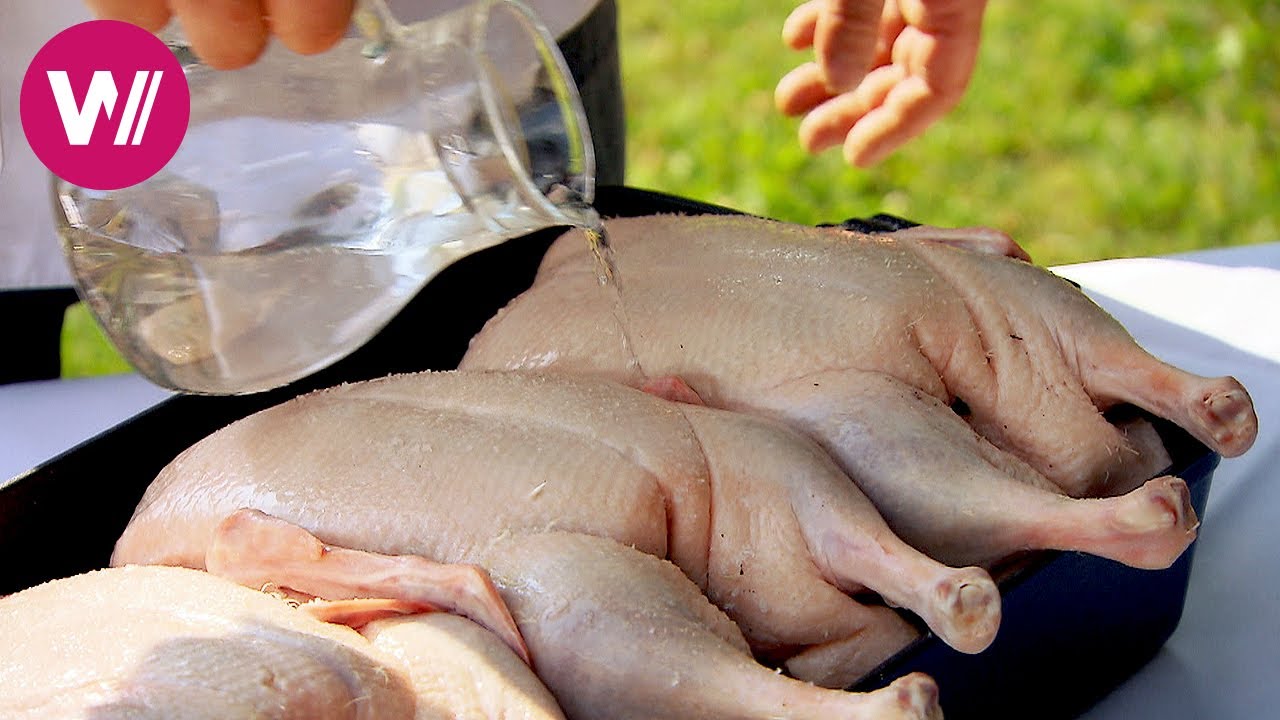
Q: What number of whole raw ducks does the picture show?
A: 3